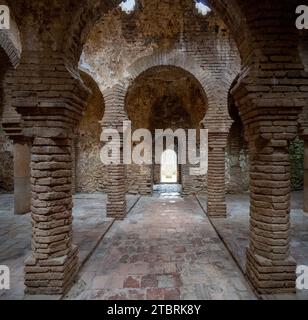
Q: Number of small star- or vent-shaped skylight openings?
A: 2